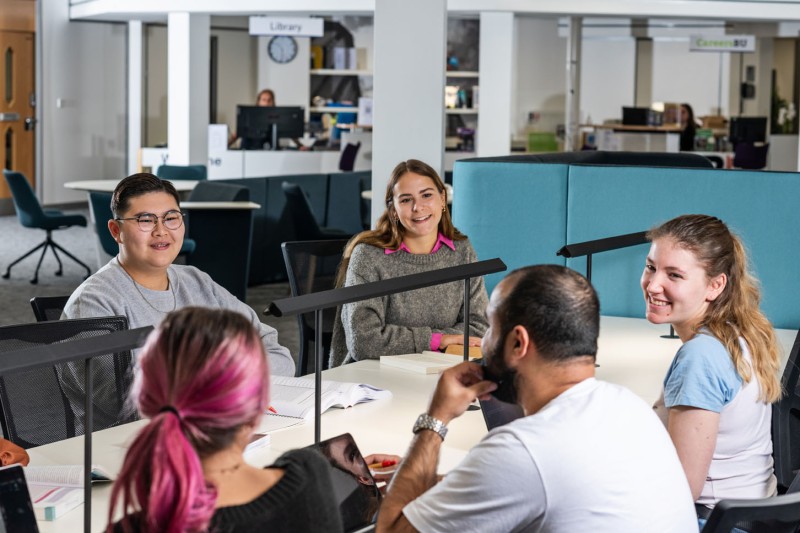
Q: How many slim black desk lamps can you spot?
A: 3